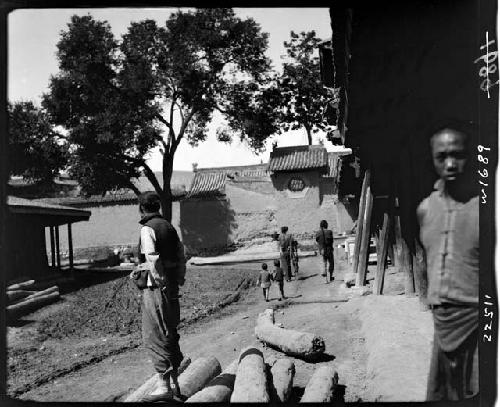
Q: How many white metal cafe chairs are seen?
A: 0